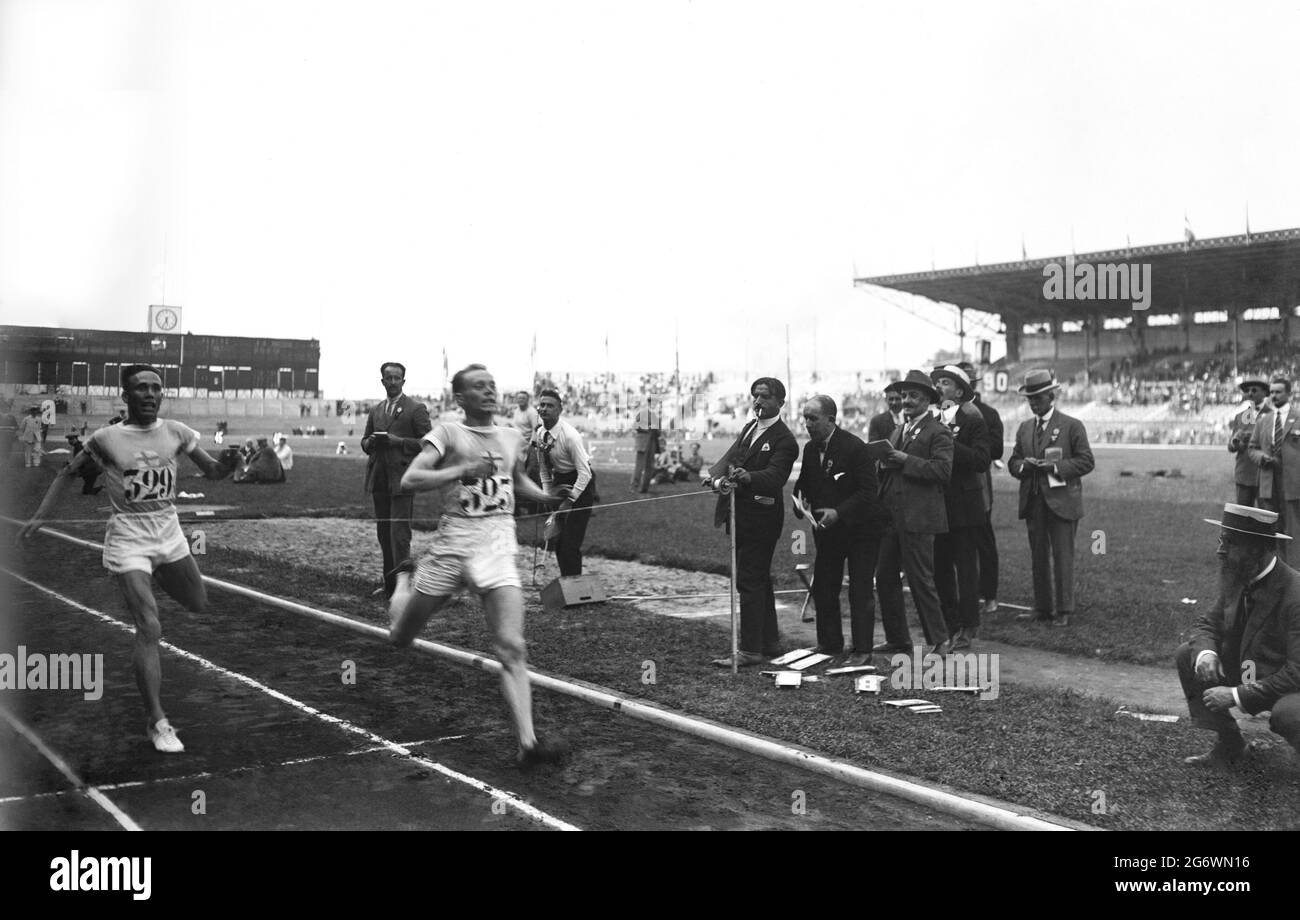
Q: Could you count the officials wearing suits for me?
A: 11